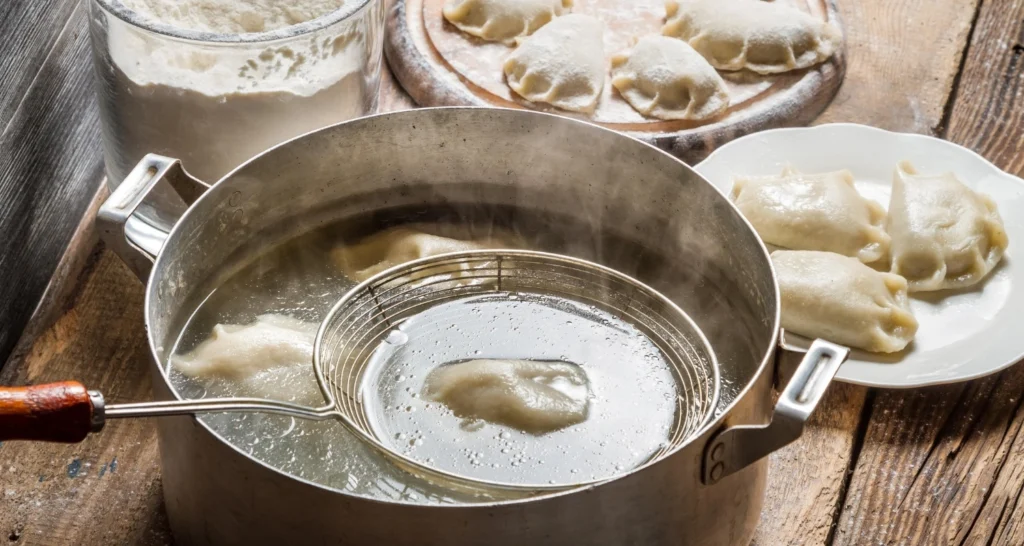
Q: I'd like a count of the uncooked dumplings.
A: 4